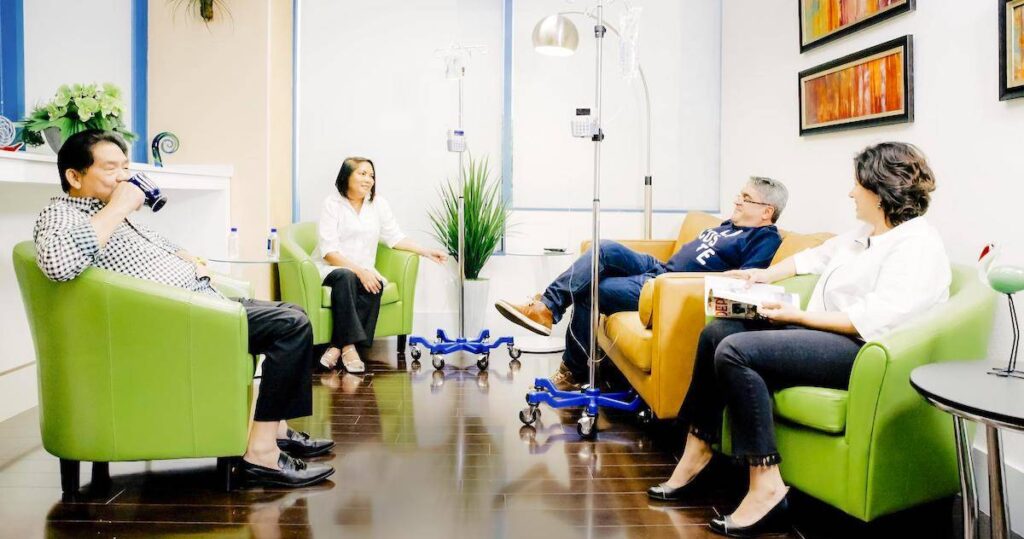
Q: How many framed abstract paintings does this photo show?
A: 3